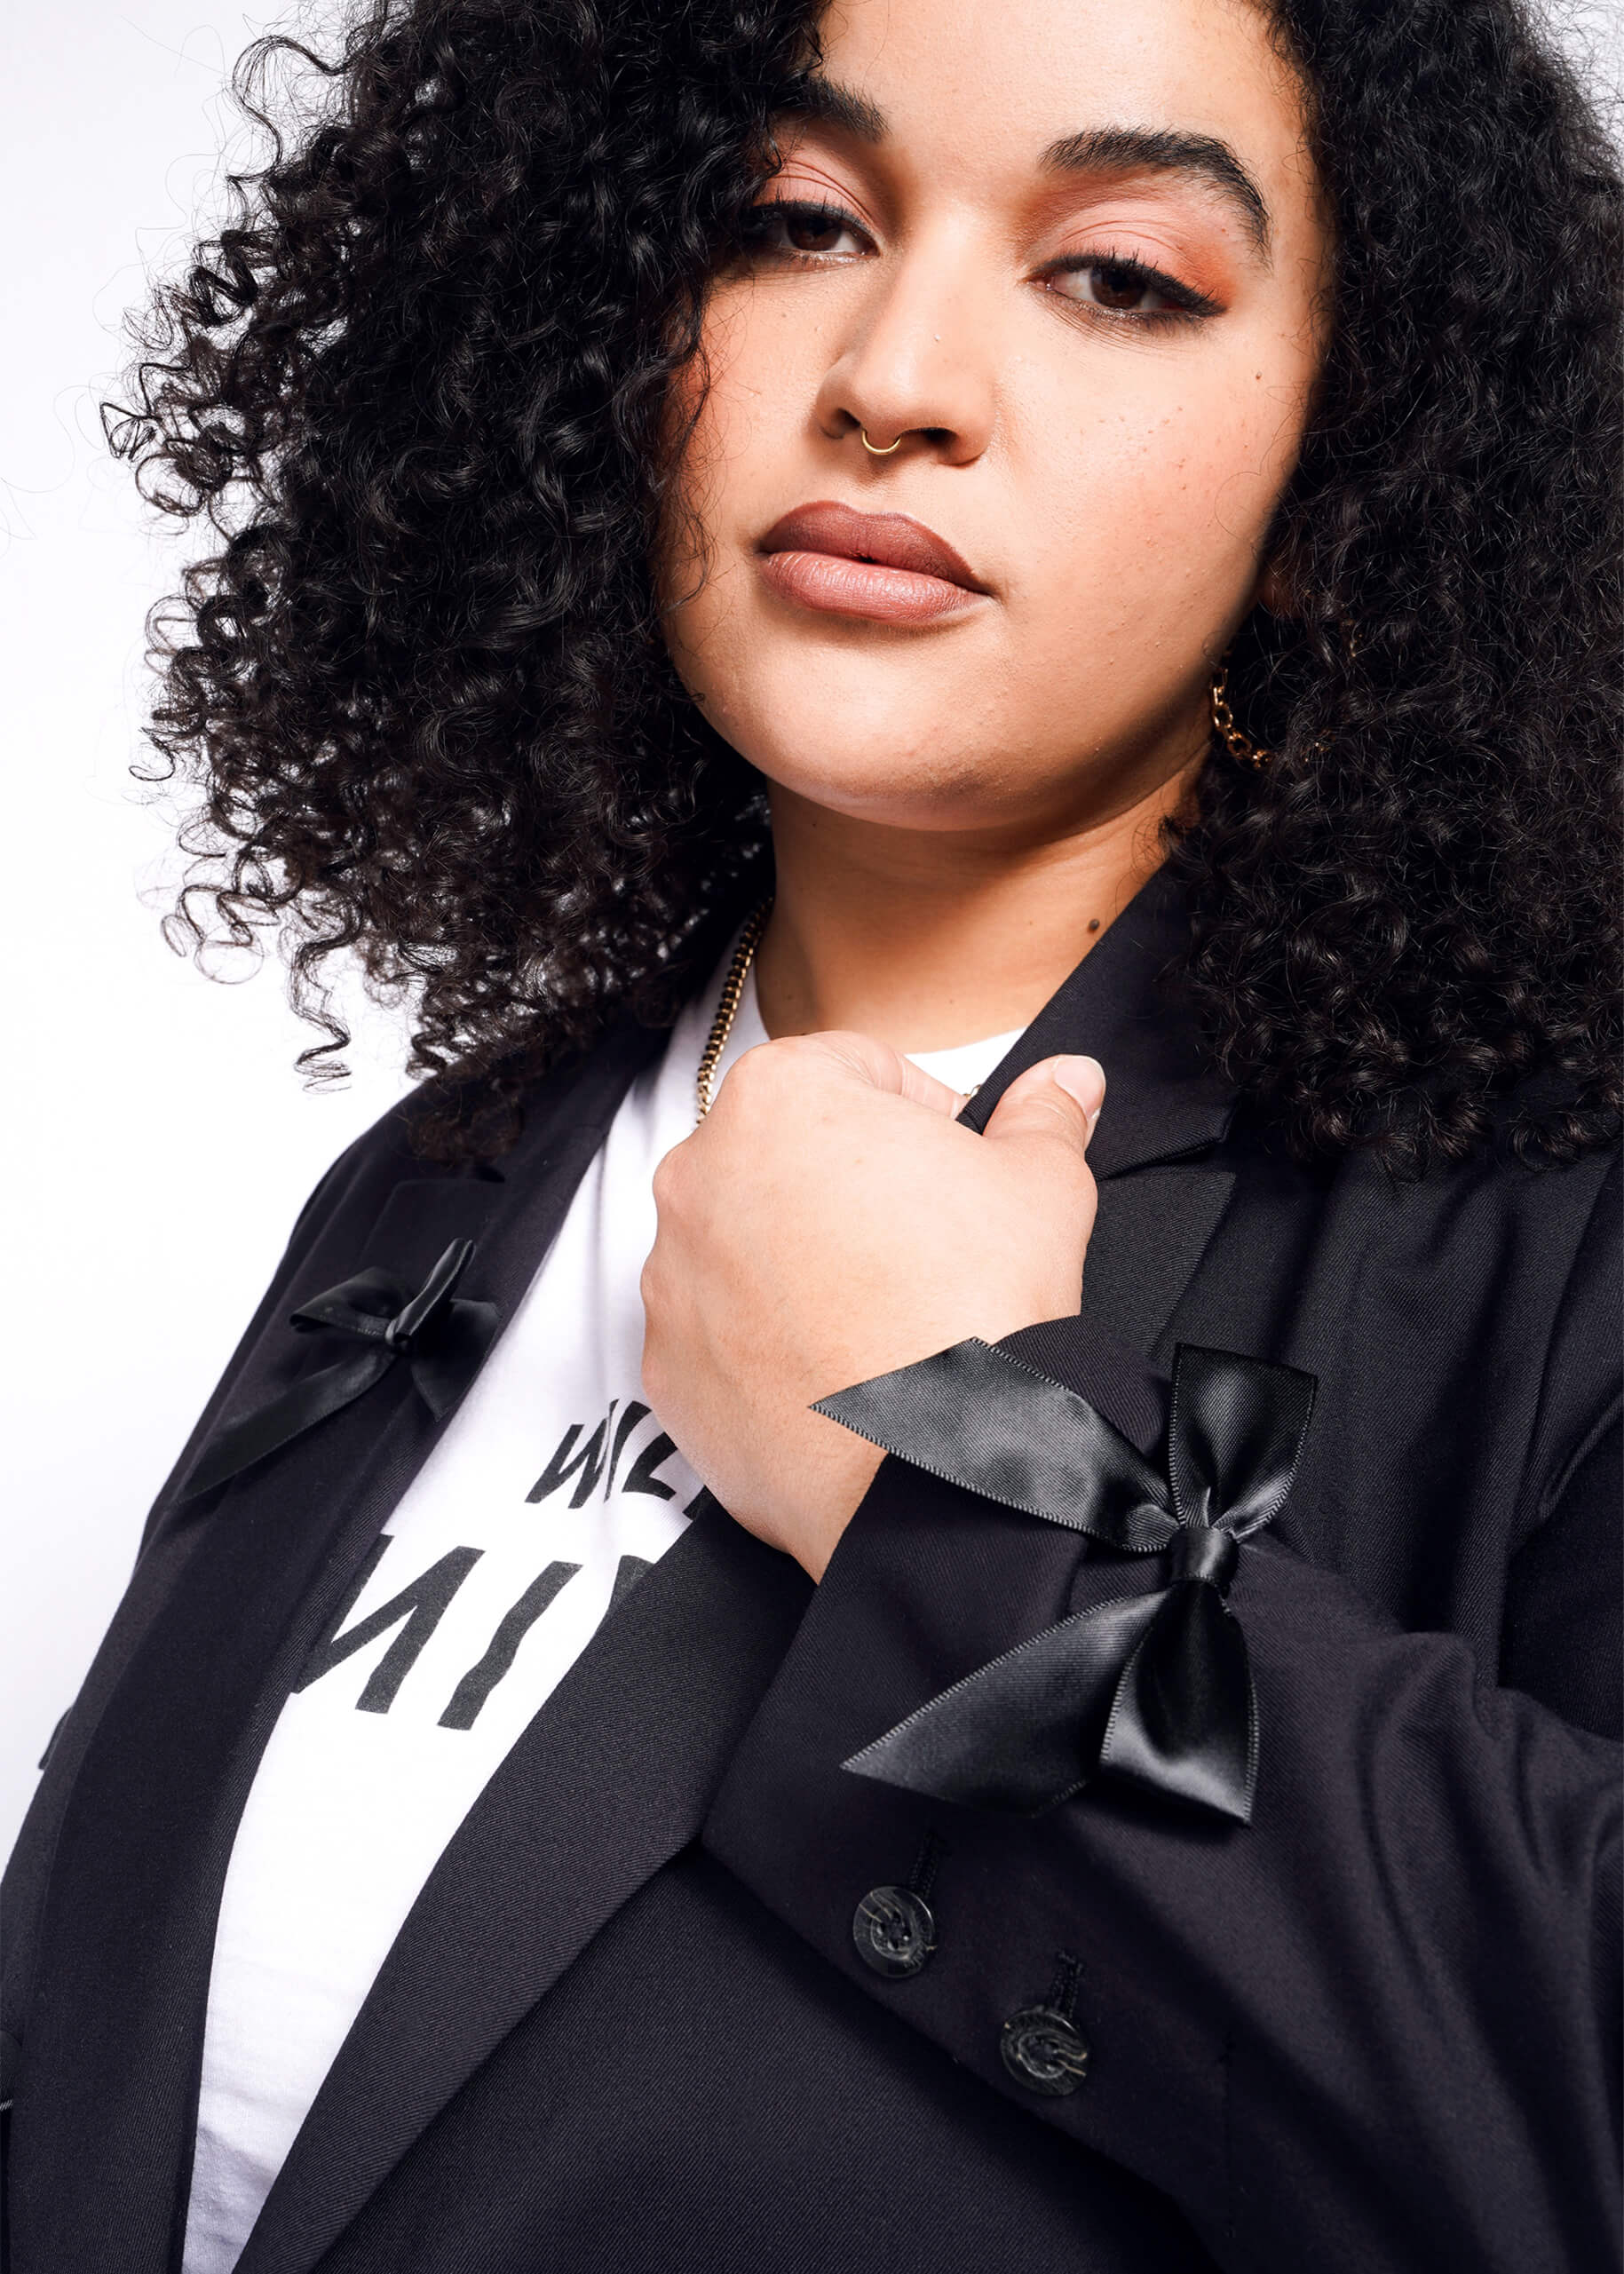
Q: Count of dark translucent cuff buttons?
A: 2